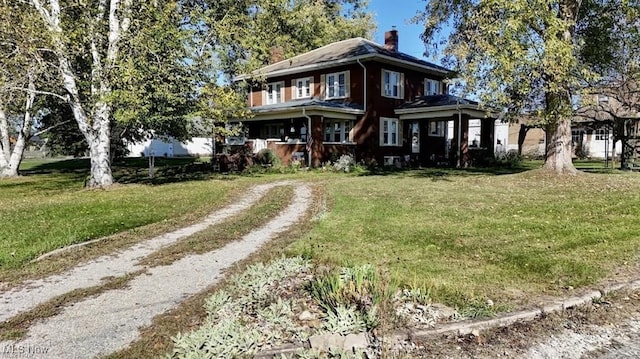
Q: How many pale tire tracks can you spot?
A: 2